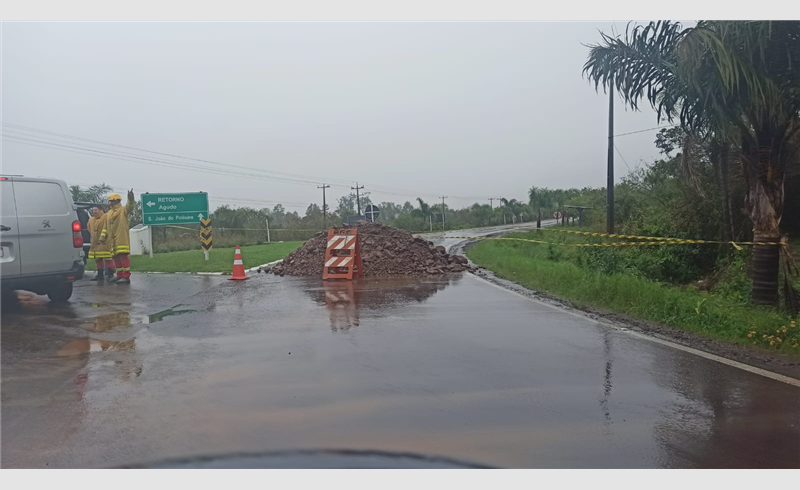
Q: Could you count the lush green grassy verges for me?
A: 2